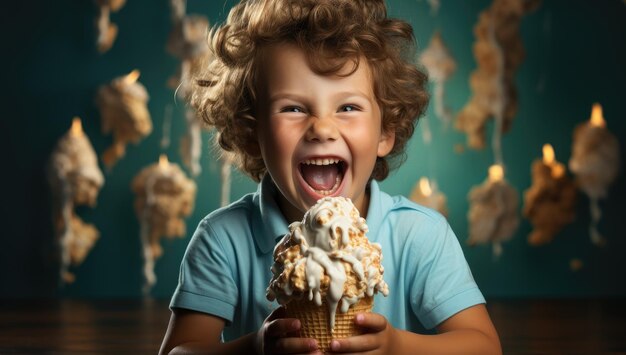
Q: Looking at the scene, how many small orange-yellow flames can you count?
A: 7